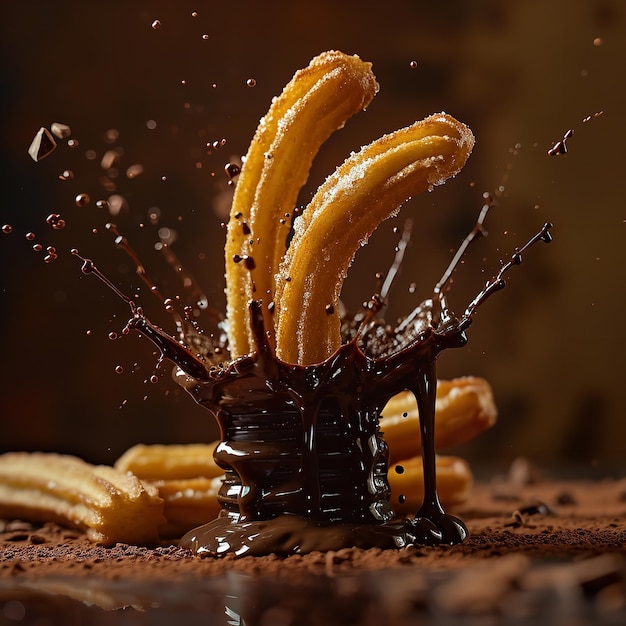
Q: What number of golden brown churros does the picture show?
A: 7